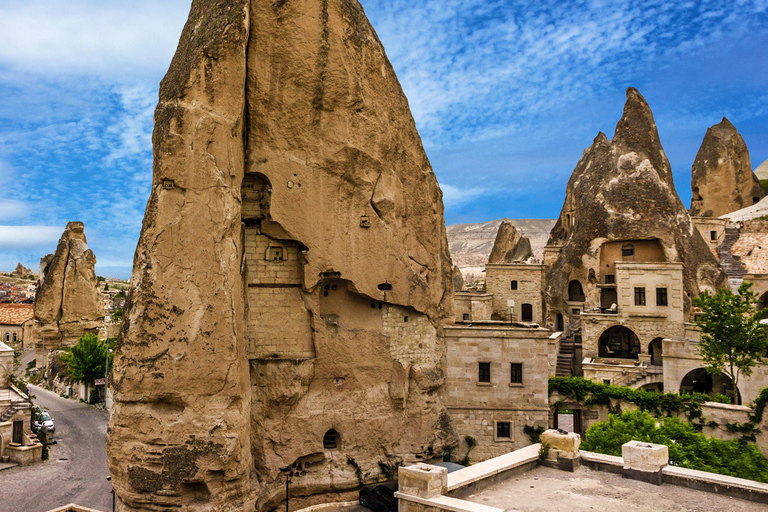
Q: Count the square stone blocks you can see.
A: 3